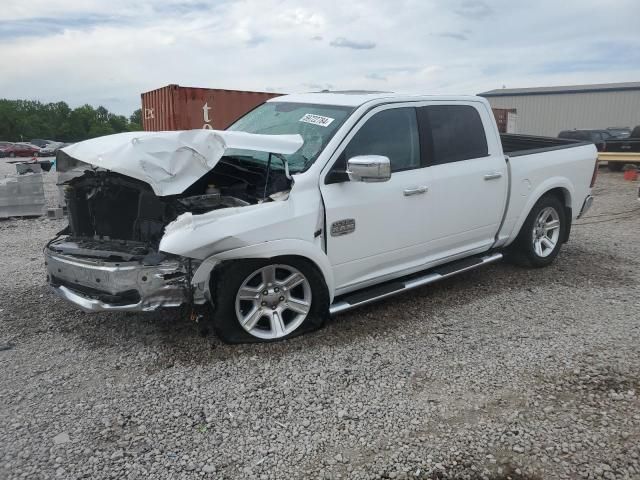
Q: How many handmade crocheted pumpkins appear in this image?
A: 0